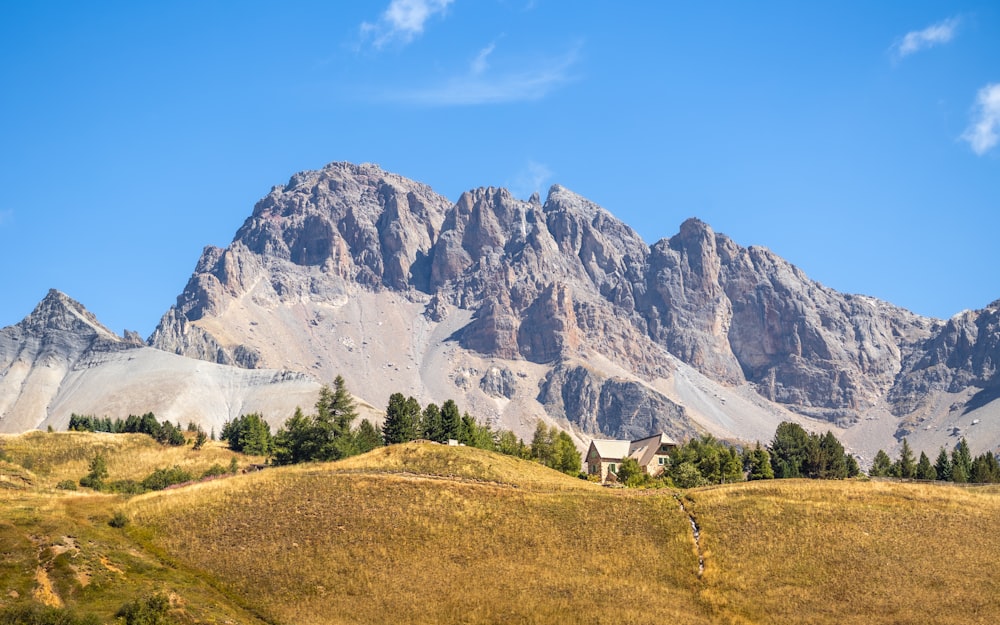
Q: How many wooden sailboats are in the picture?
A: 0